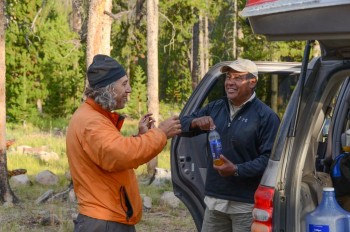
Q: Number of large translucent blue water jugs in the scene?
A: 1